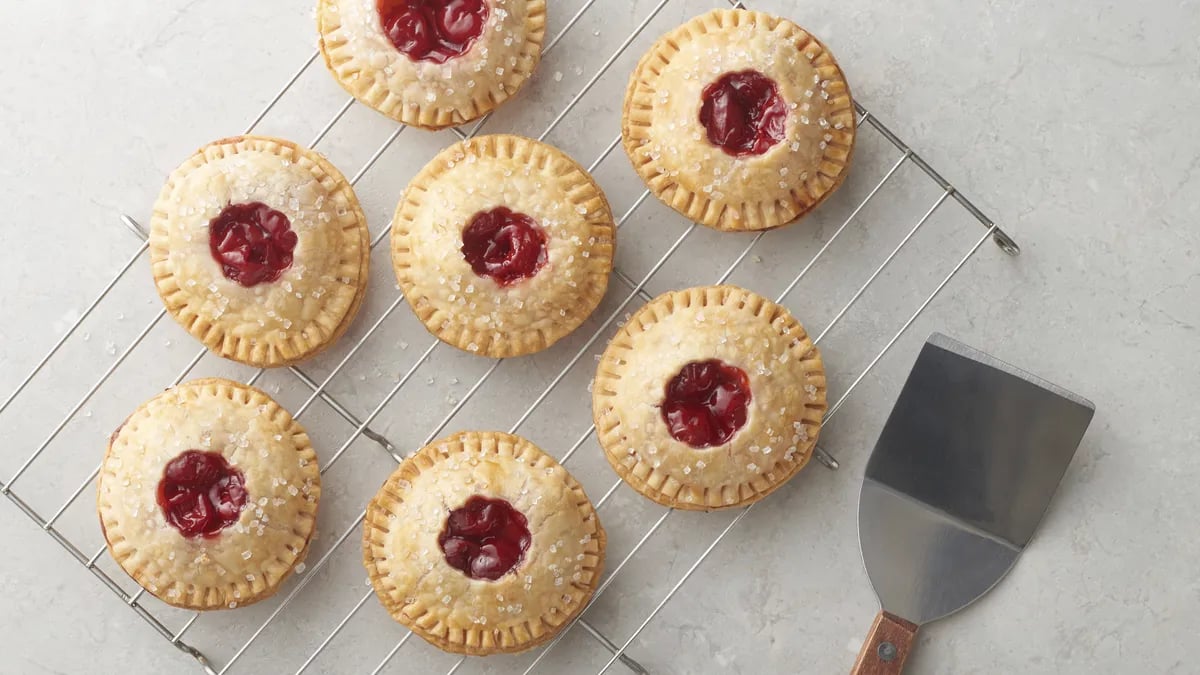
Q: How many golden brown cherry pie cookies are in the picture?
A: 7